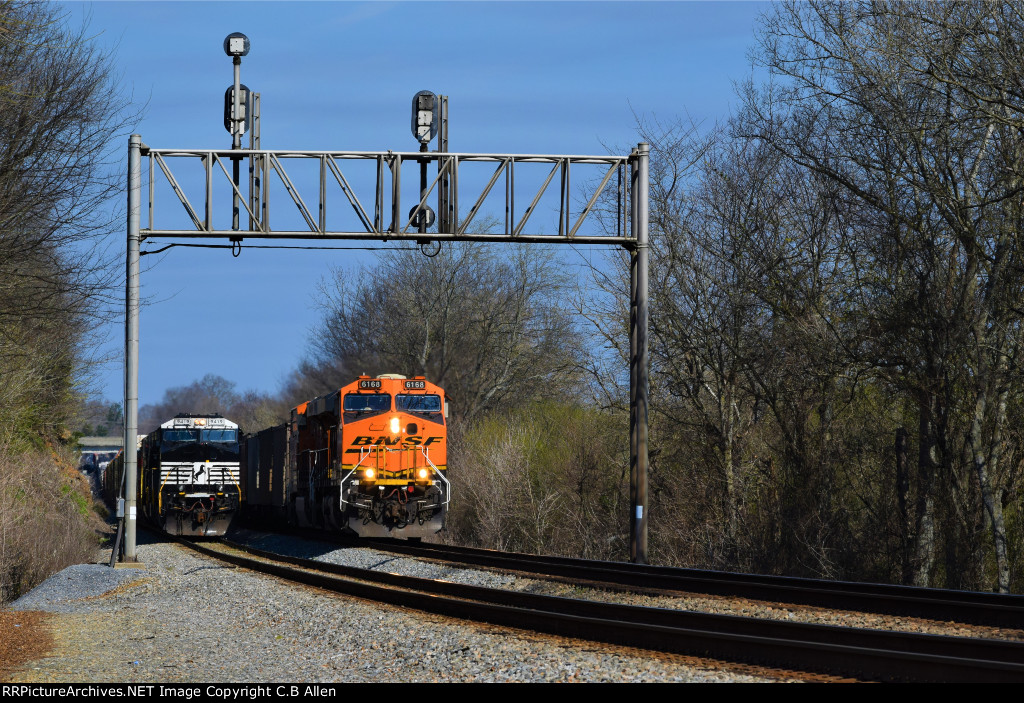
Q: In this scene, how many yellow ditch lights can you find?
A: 2